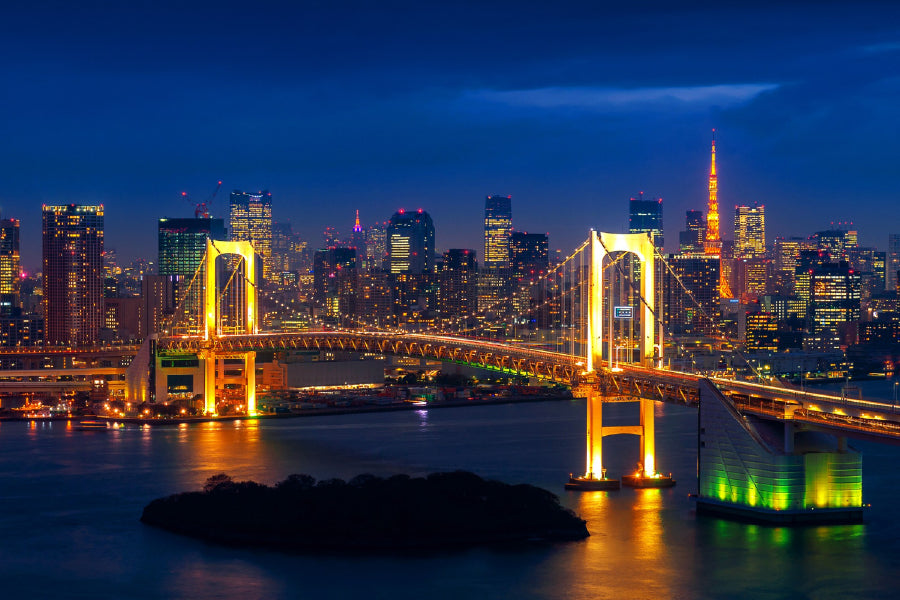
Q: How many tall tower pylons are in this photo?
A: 2